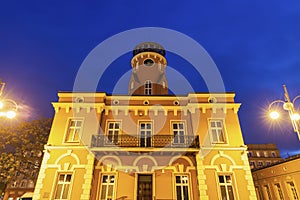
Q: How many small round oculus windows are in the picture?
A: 5